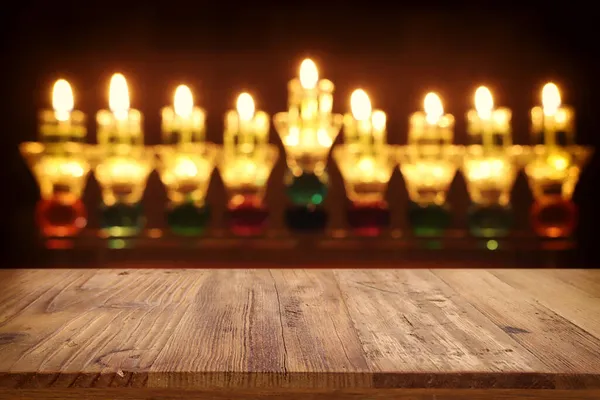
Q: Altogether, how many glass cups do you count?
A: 9